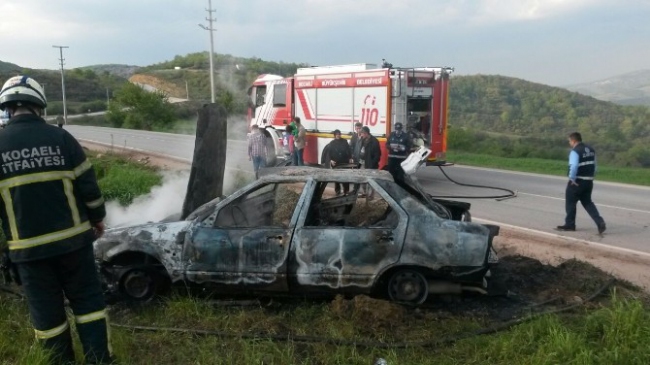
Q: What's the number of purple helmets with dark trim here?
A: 0